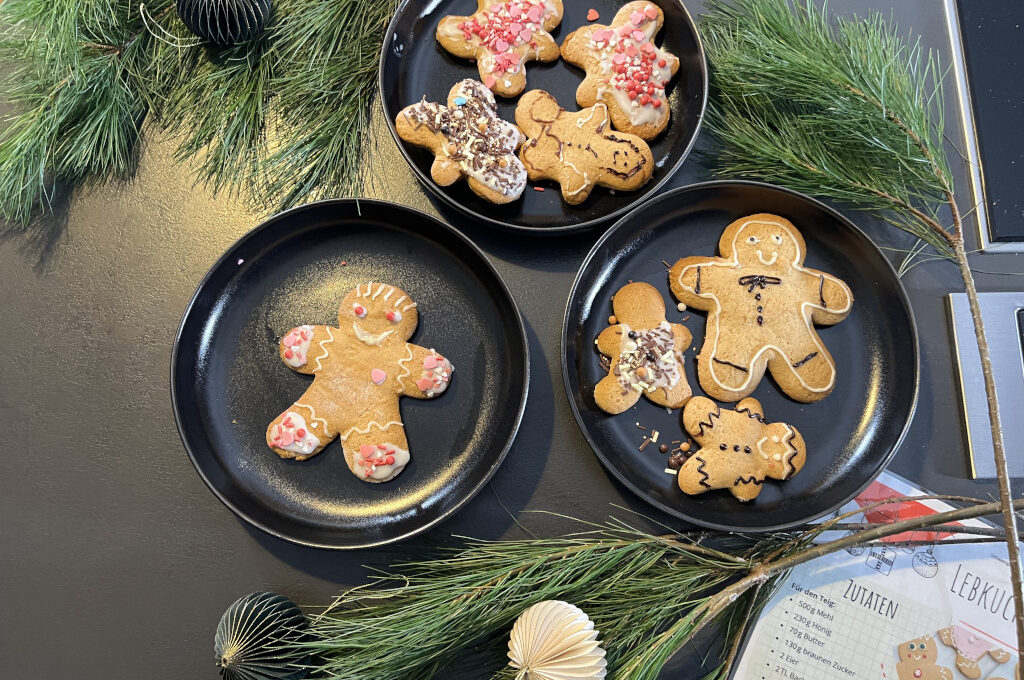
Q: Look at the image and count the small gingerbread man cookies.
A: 6